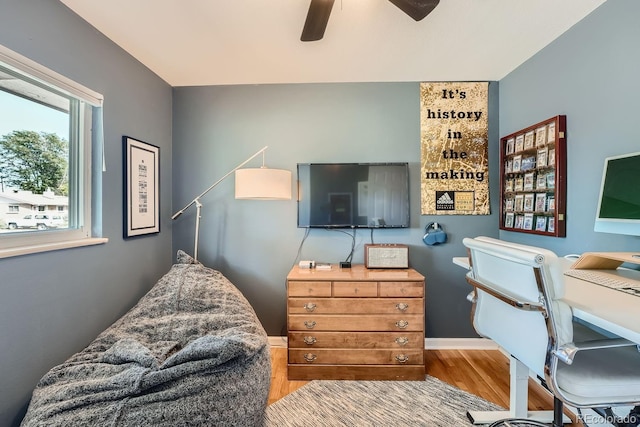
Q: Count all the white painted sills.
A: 1